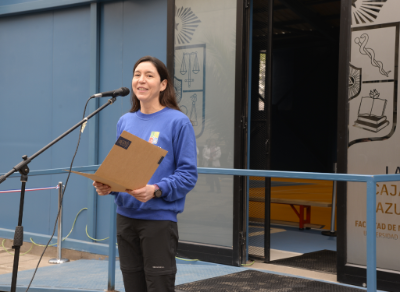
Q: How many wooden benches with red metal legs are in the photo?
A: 1